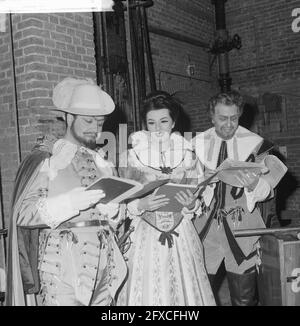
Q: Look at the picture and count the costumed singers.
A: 3